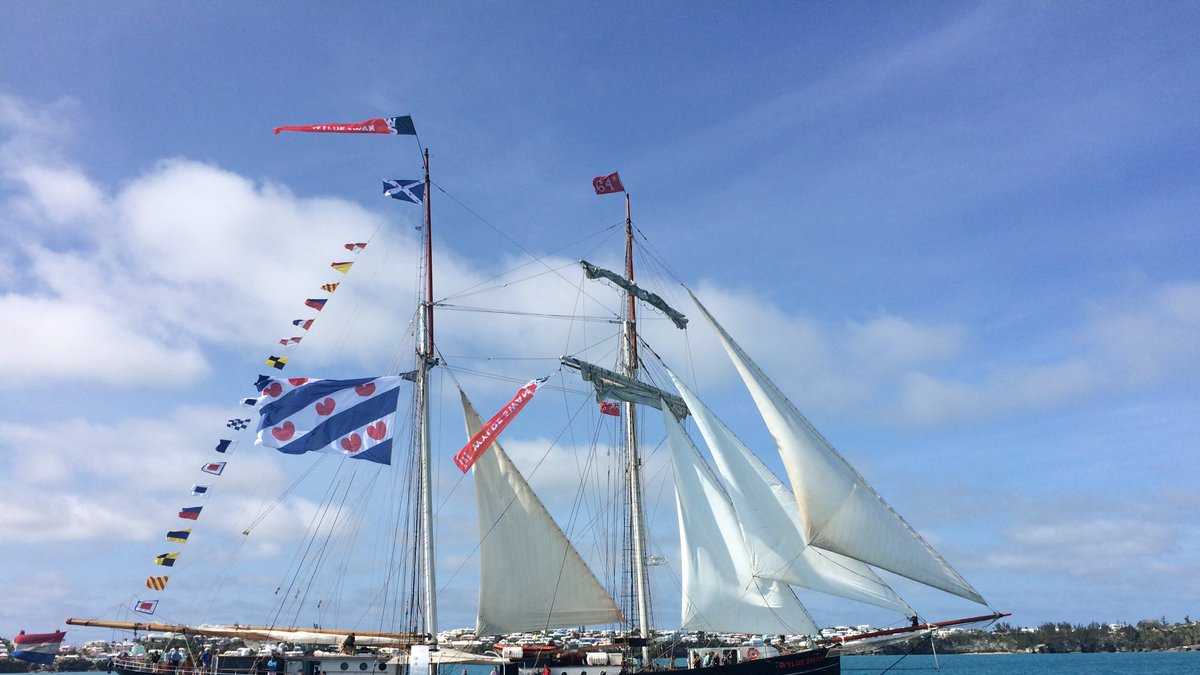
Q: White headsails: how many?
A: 3